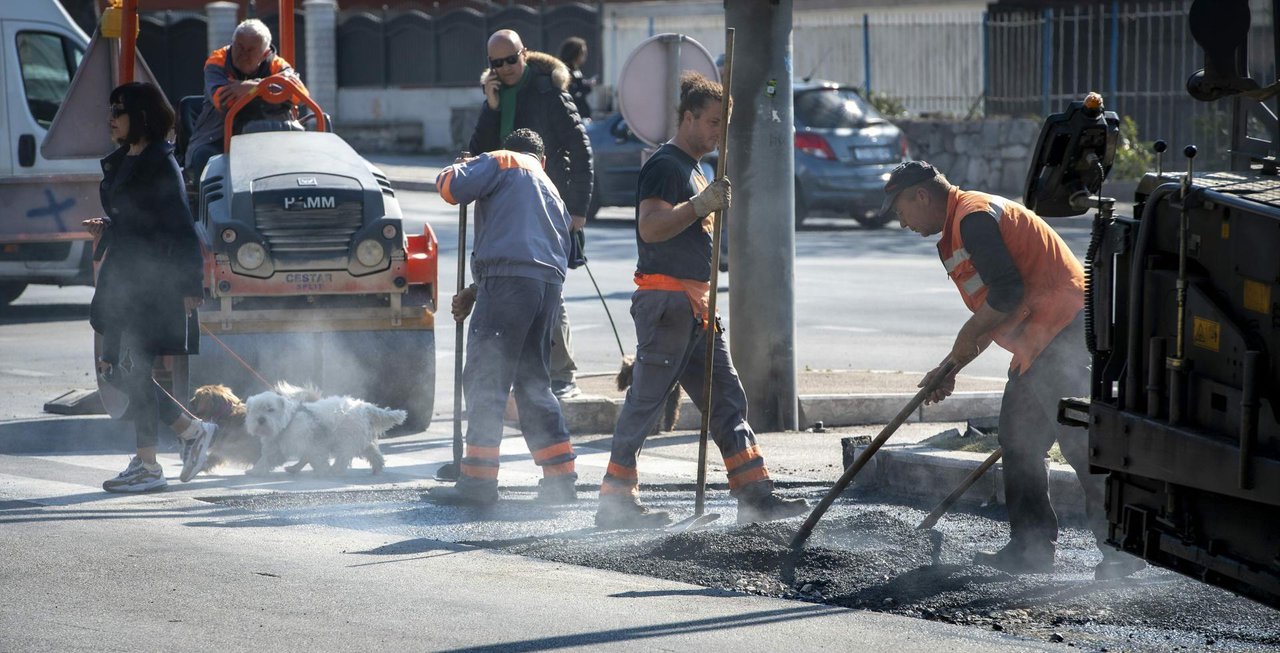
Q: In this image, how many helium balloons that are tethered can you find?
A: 0